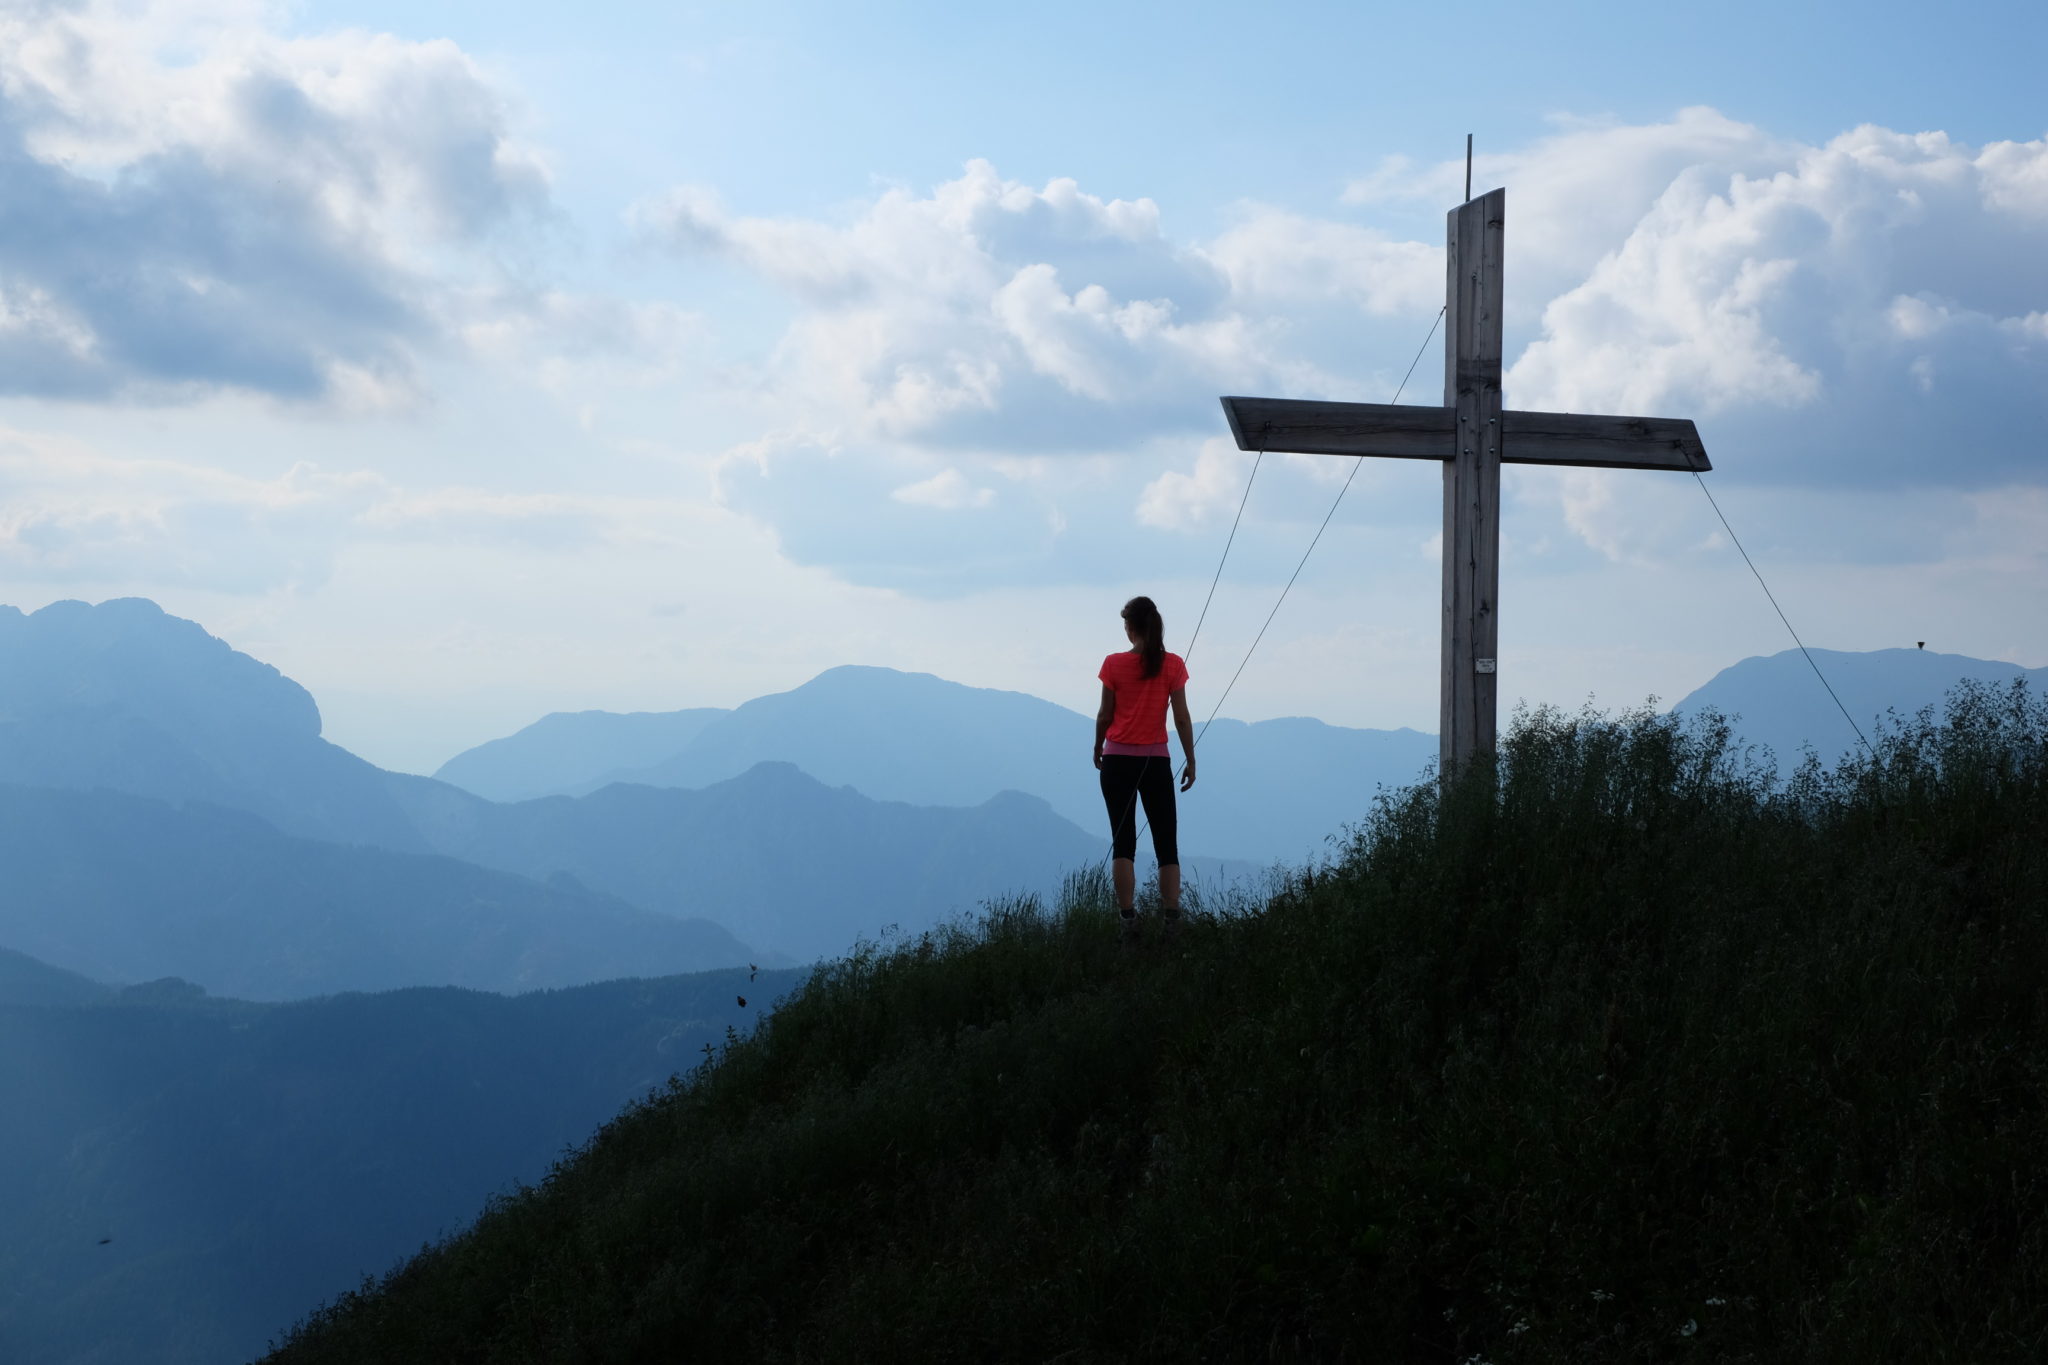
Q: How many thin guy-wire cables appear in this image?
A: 3